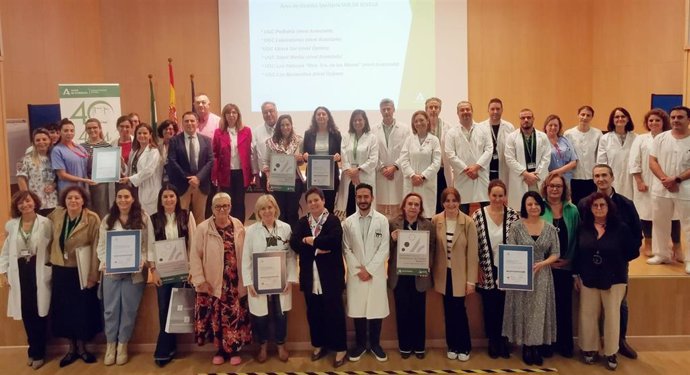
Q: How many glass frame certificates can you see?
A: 5